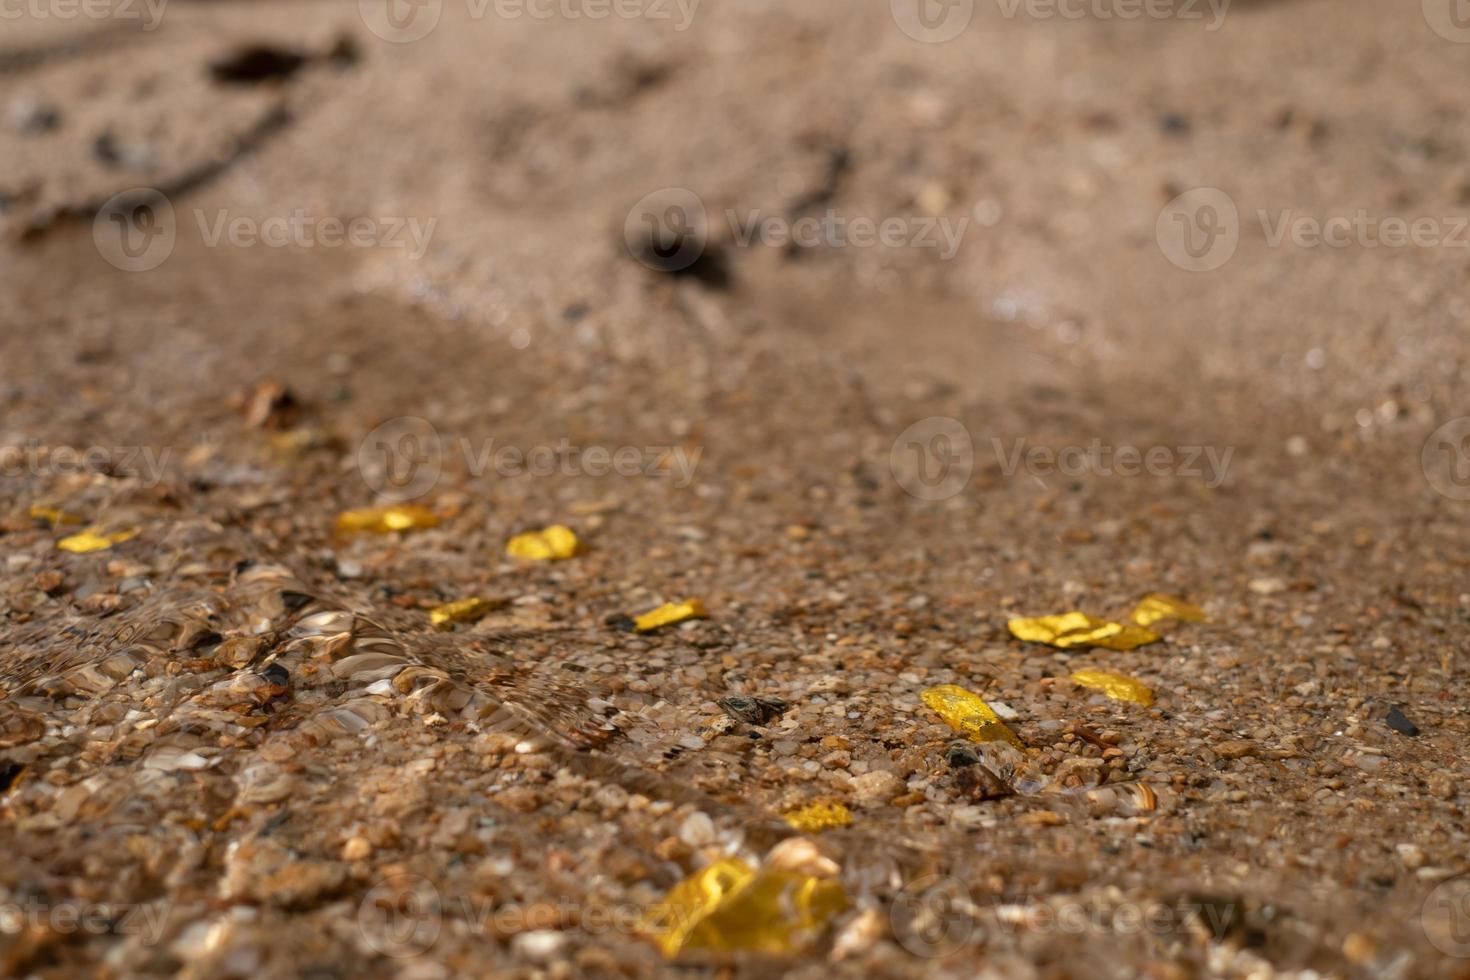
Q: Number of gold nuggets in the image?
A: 12